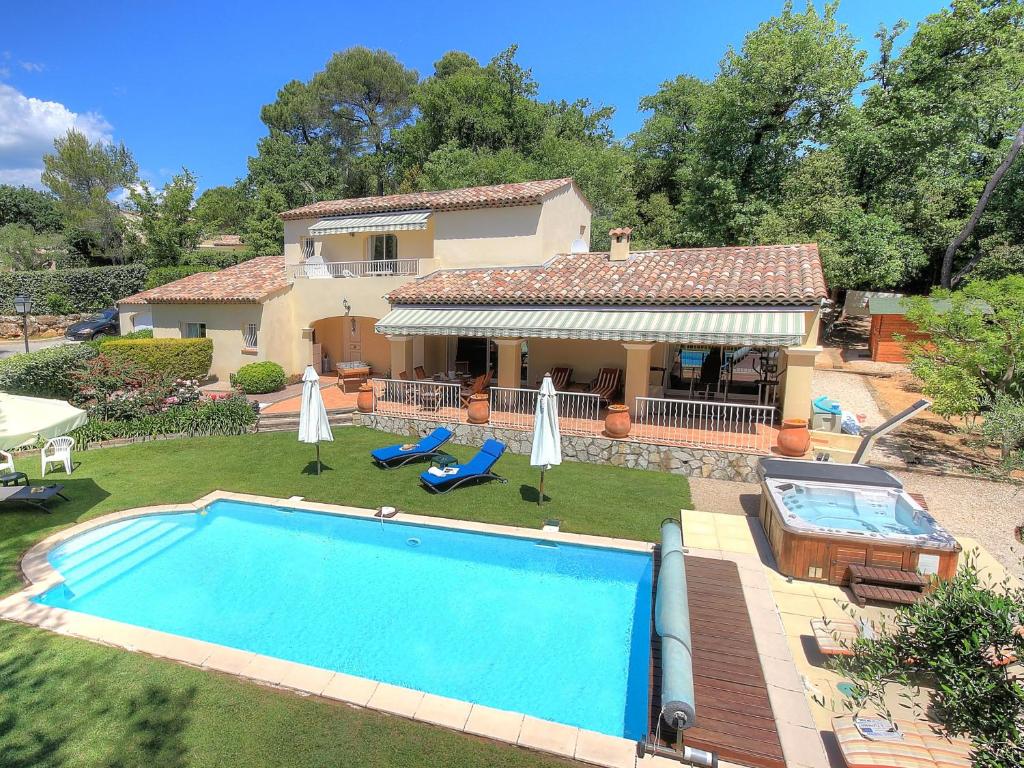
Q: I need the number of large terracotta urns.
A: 4